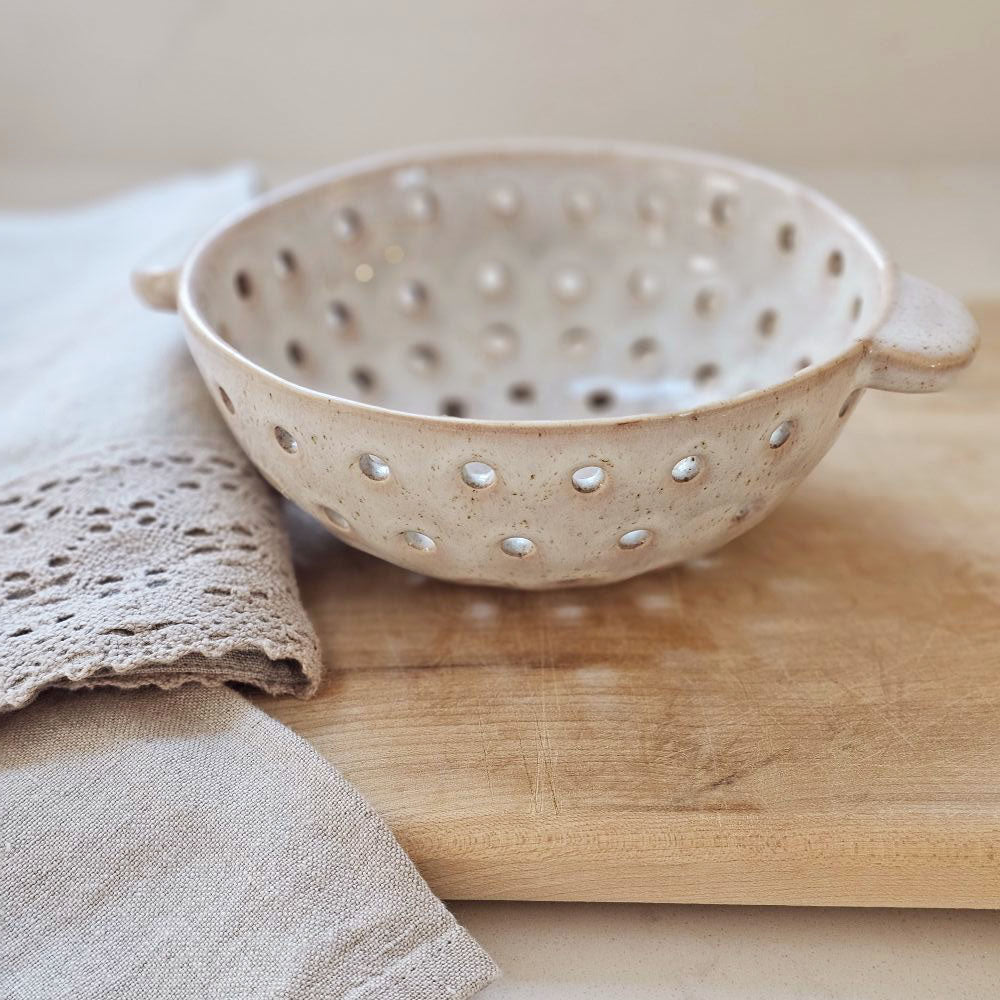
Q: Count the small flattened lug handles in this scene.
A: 2